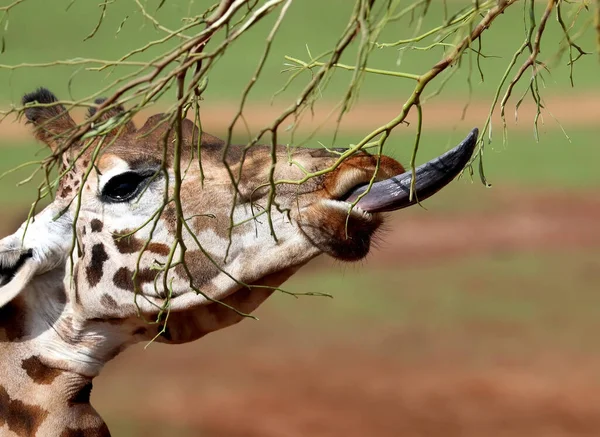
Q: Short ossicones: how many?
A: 2